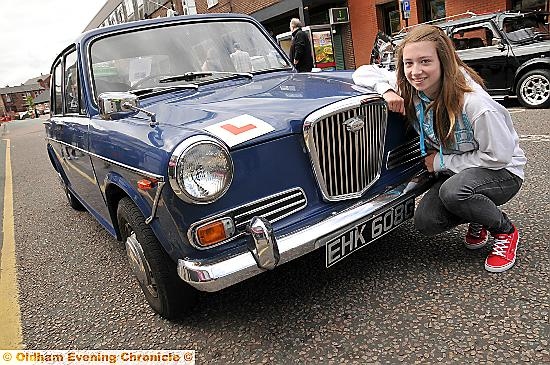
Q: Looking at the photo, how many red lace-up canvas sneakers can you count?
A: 2